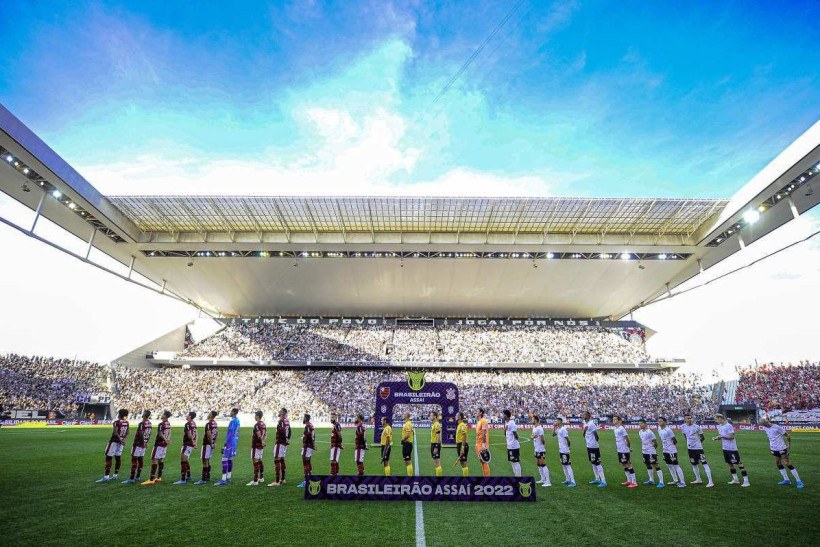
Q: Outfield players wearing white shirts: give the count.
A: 10